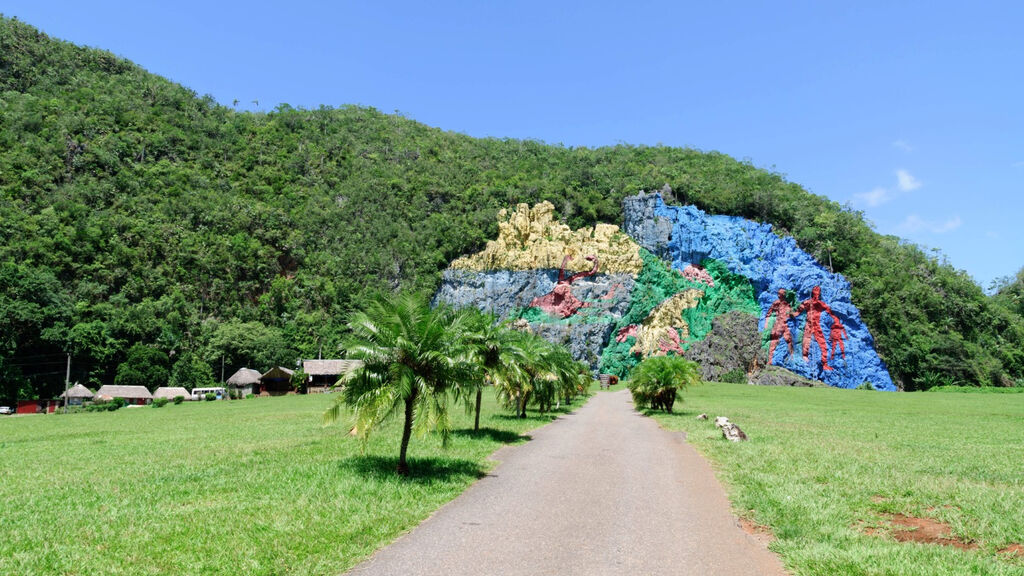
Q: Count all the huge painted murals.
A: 1